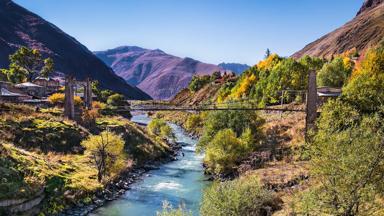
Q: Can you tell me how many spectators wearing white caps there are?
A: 0